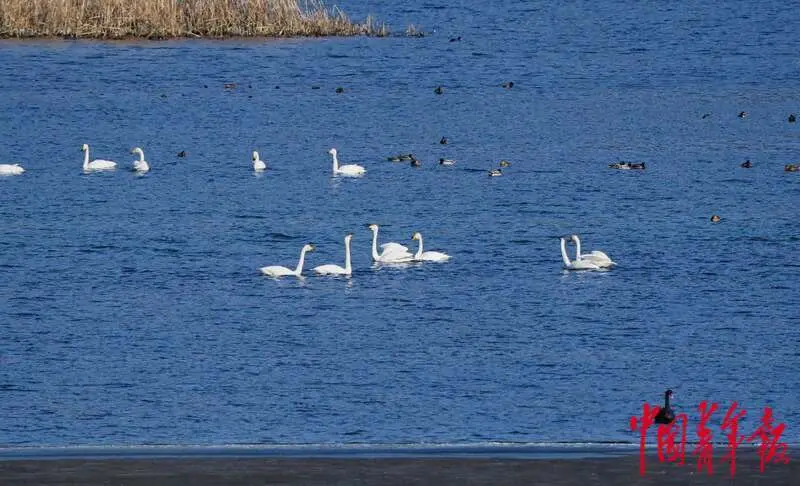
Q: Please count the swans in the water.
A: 12